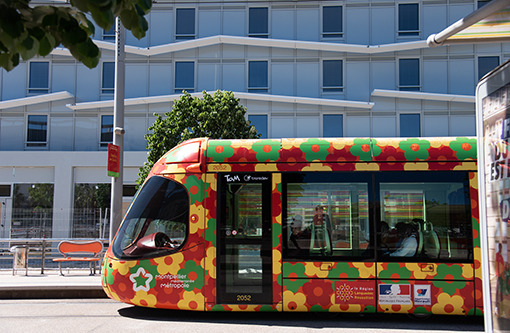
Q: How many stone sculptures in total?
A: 0